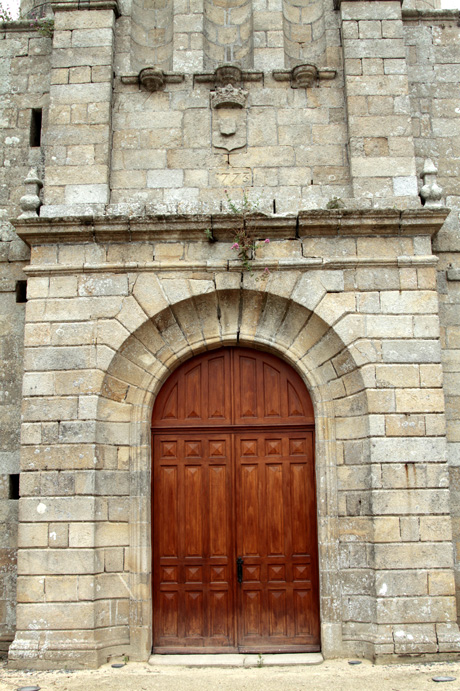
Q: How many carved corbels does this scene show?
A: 3